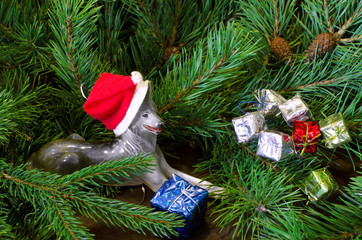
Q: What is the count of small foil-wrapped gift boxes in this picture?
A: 8